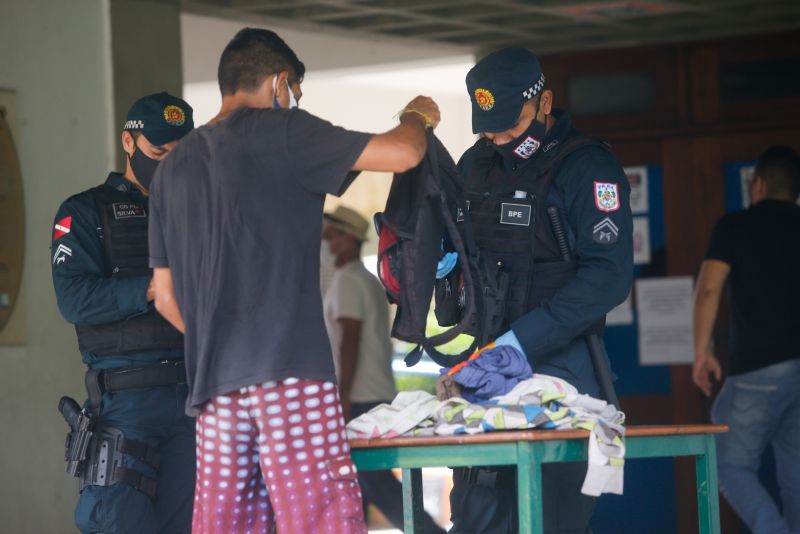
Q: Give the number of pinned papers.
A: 5